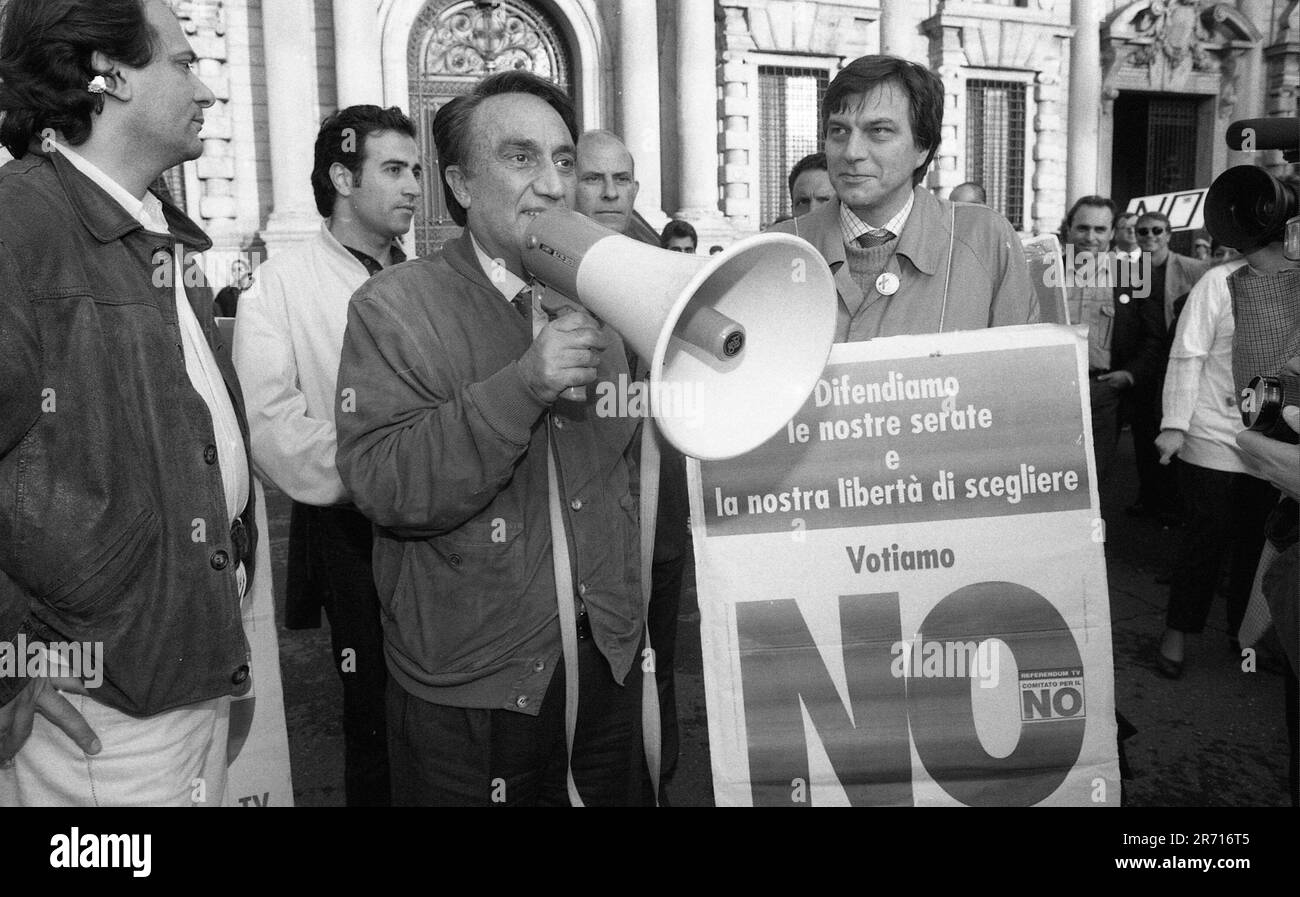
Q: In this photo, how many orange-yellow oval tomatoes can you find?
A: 0